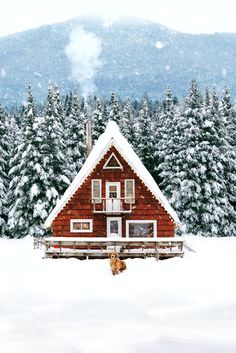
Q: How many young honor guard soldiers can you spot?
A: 0